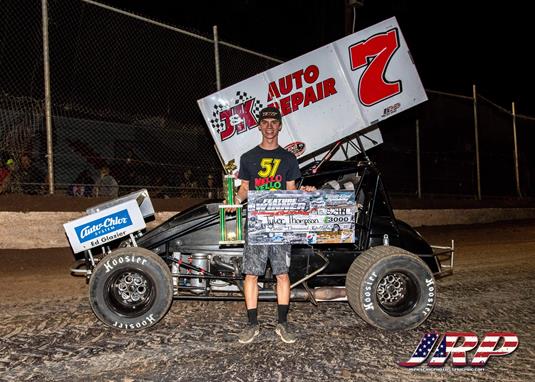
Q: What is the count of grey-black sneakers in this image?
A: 2